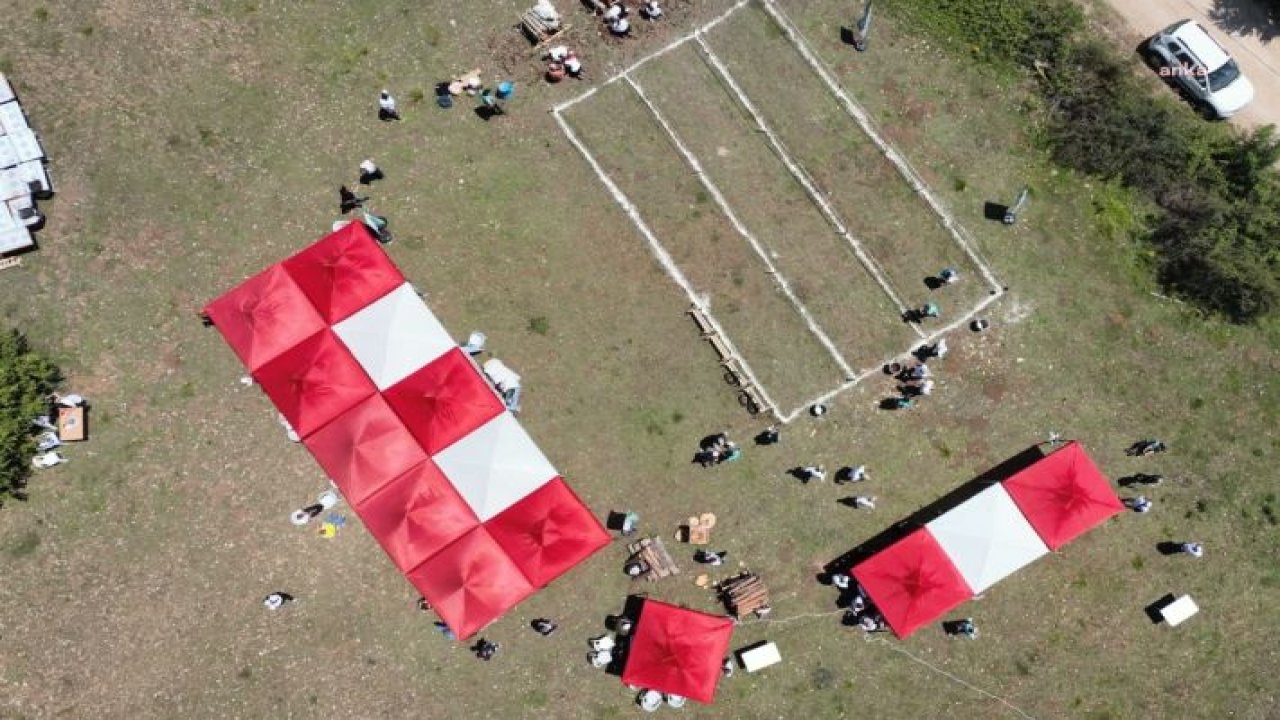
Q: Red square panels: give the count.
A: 11